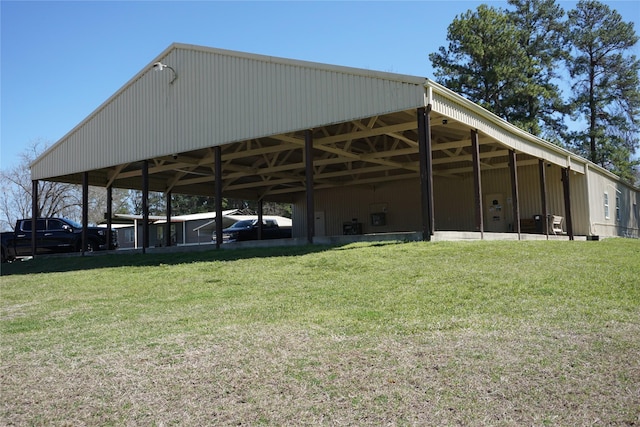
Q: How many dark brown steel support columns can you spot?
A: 13